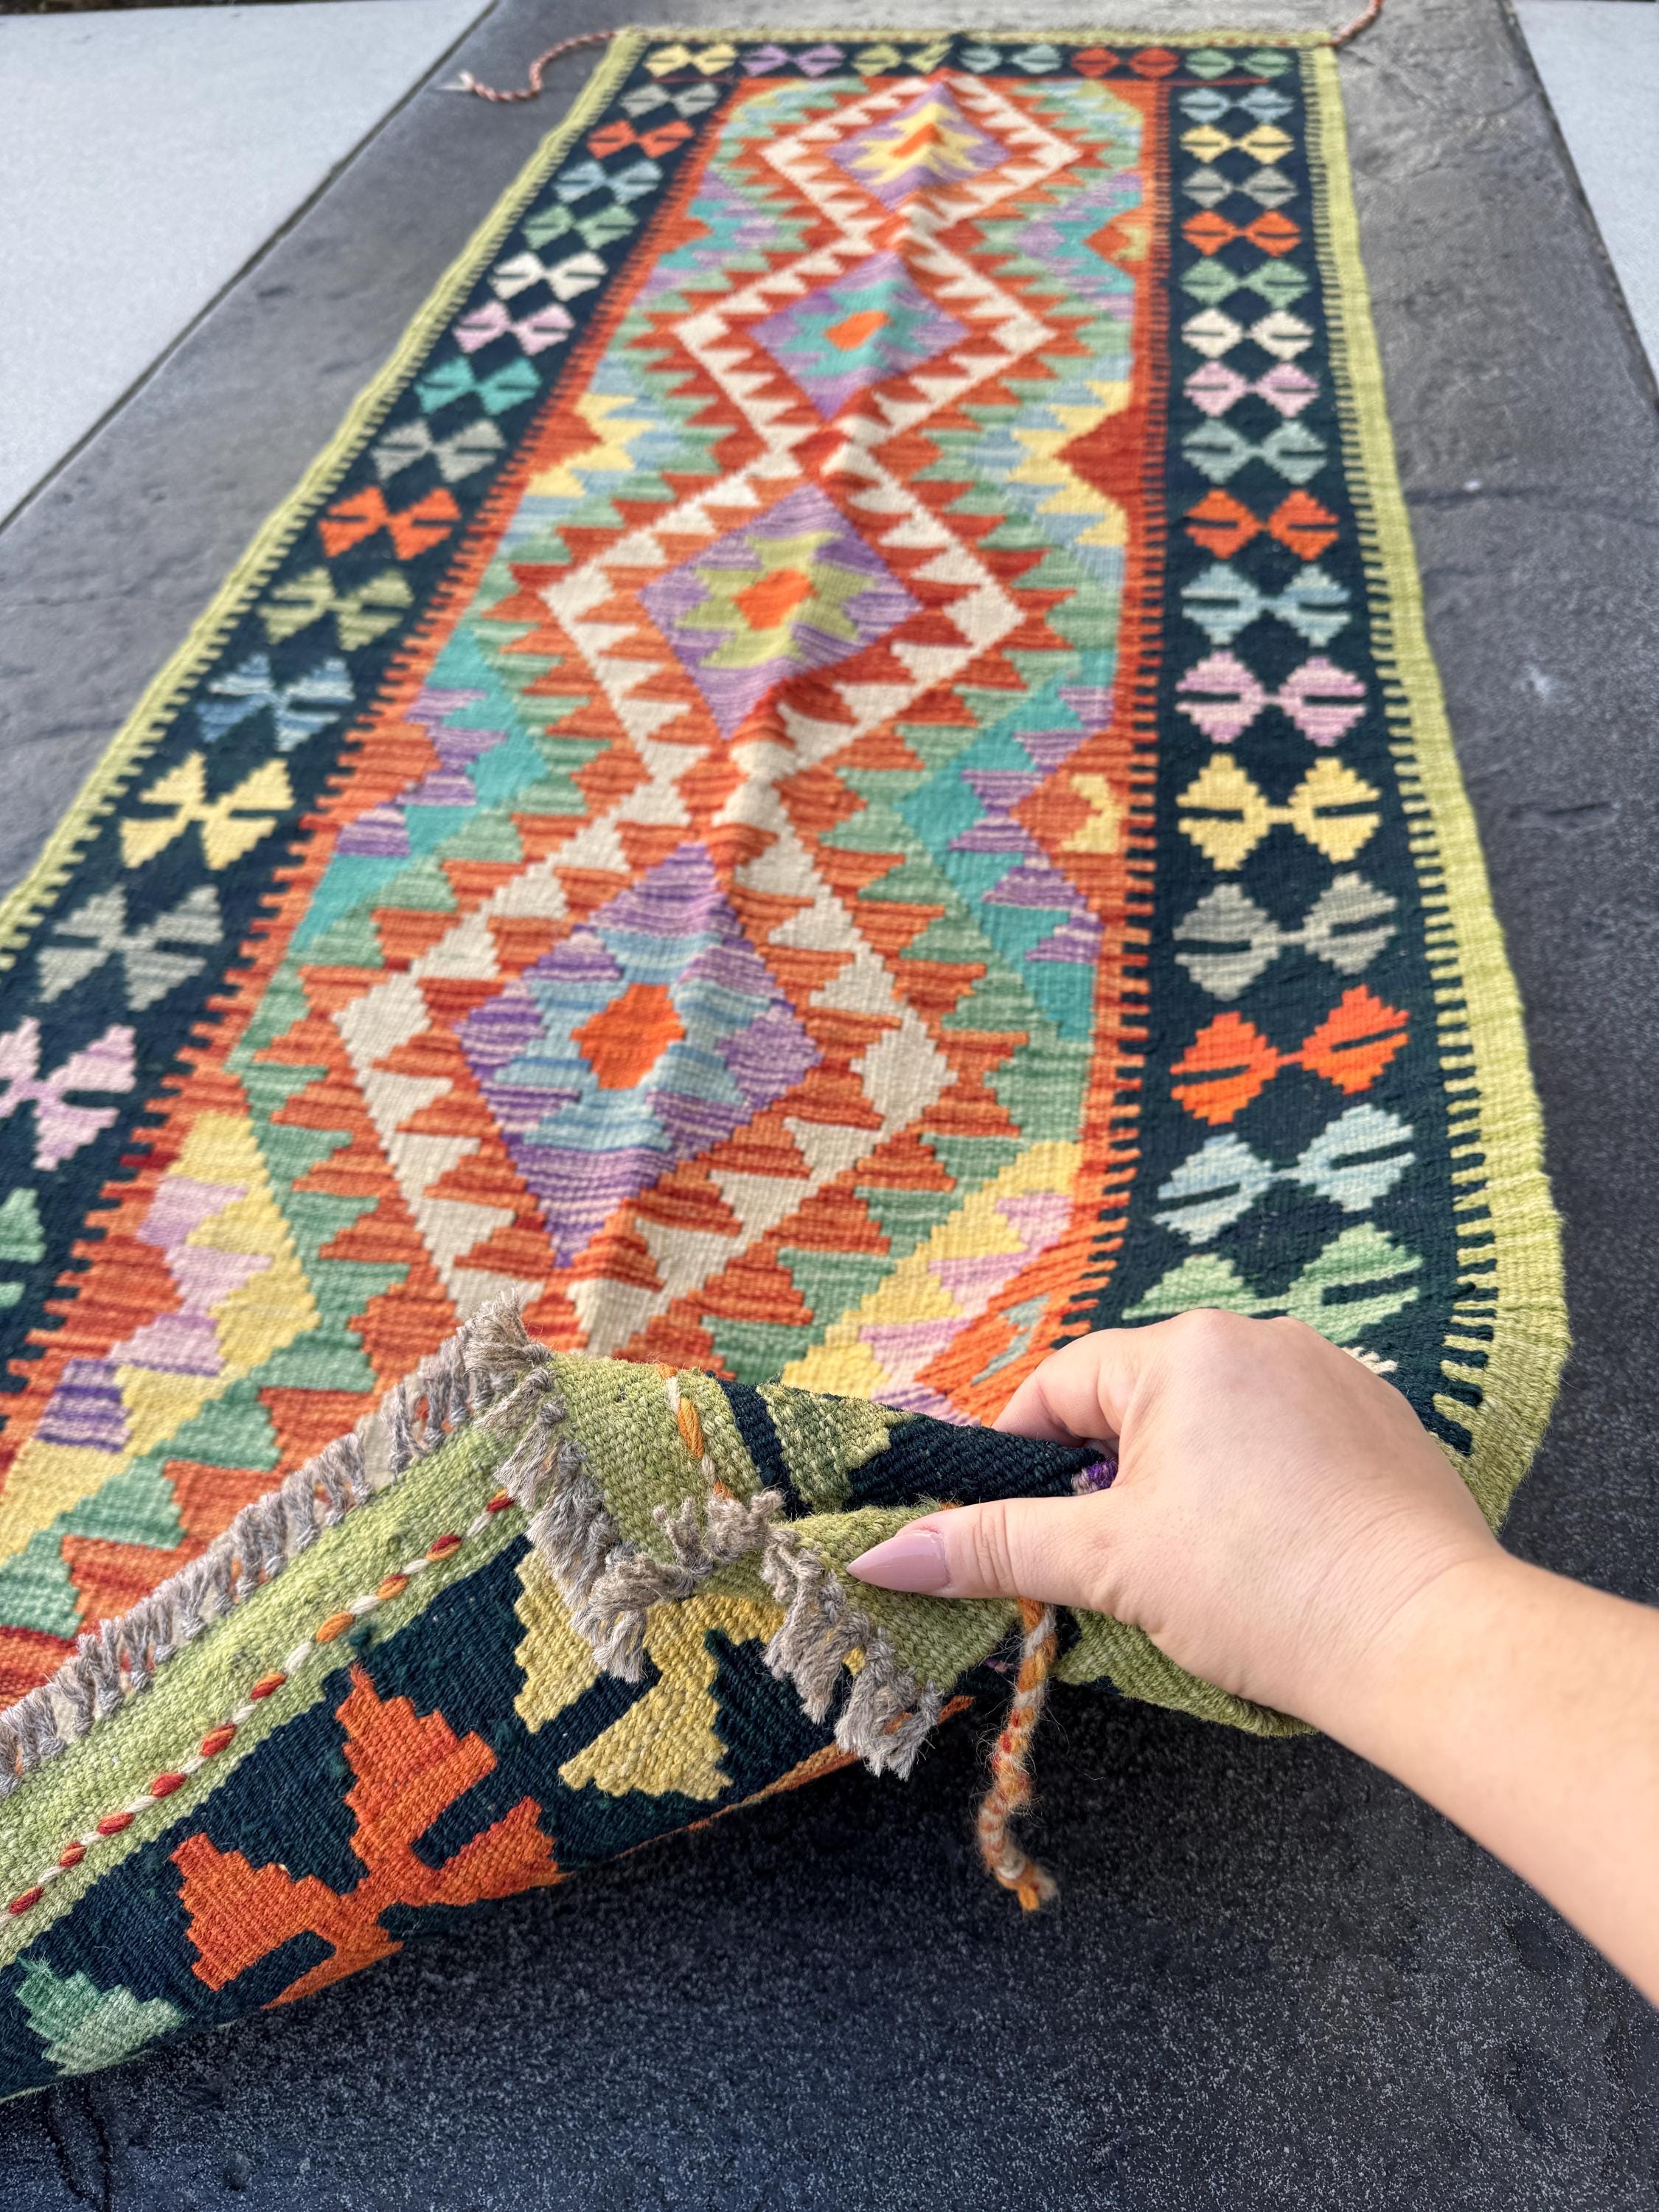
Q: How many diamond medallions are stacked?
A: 4